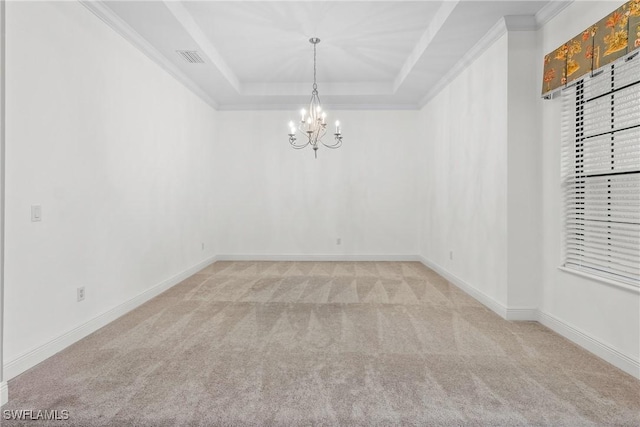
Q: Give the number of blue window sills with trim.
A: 0